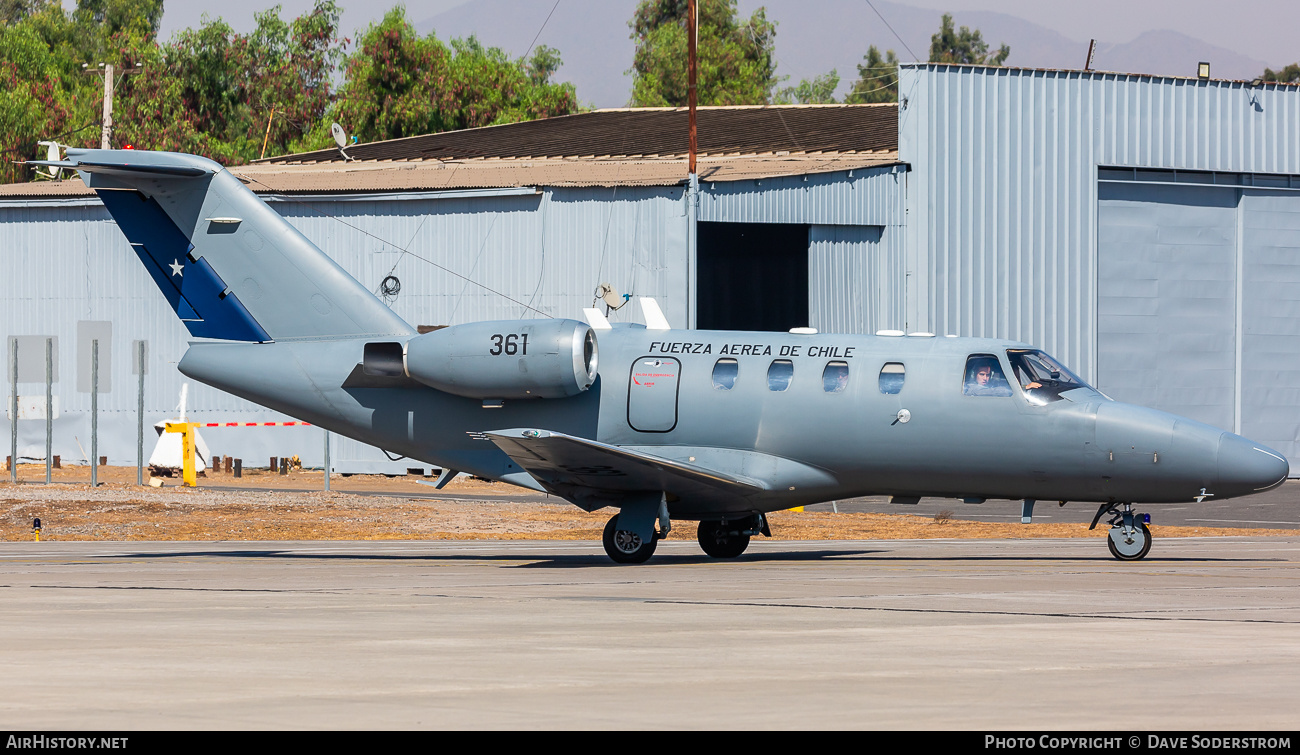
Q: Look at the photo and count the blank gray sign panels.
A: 3